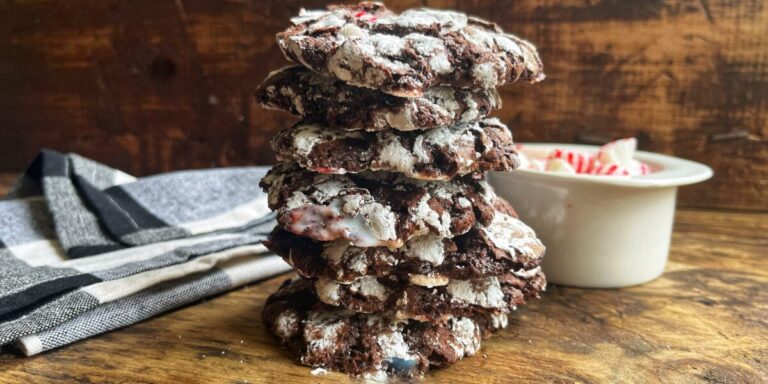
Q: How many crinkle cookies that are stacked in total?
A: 7